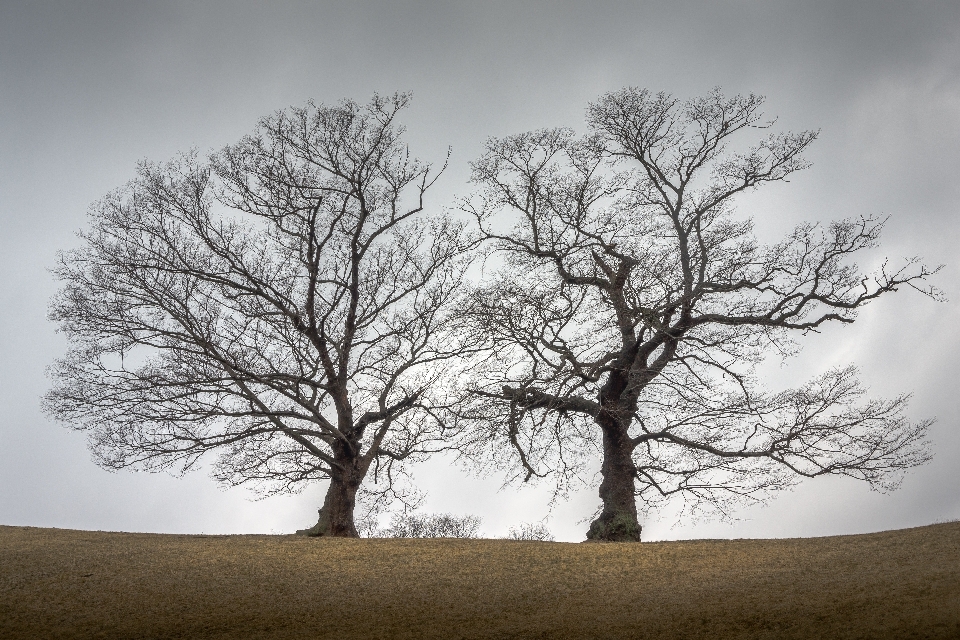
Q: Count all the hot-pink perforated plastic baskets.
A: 0